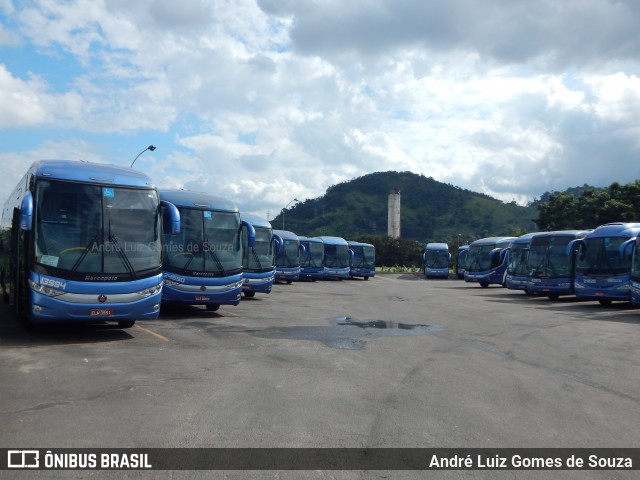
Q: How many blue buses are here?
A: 14